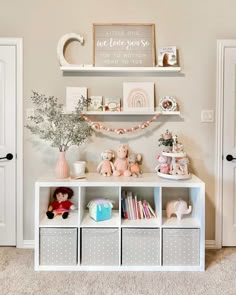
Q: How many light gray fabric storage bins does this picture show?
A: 4